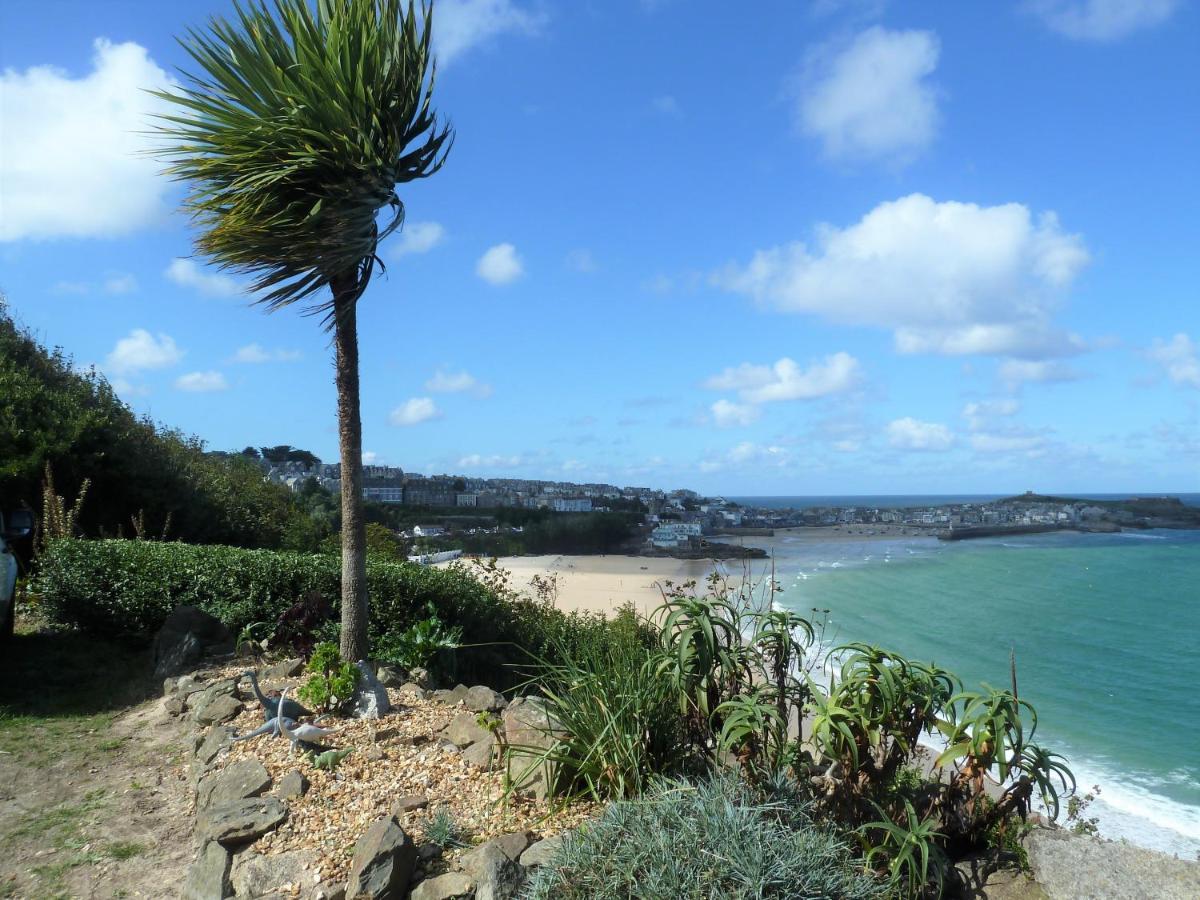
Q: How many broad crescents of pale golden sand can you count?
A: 1